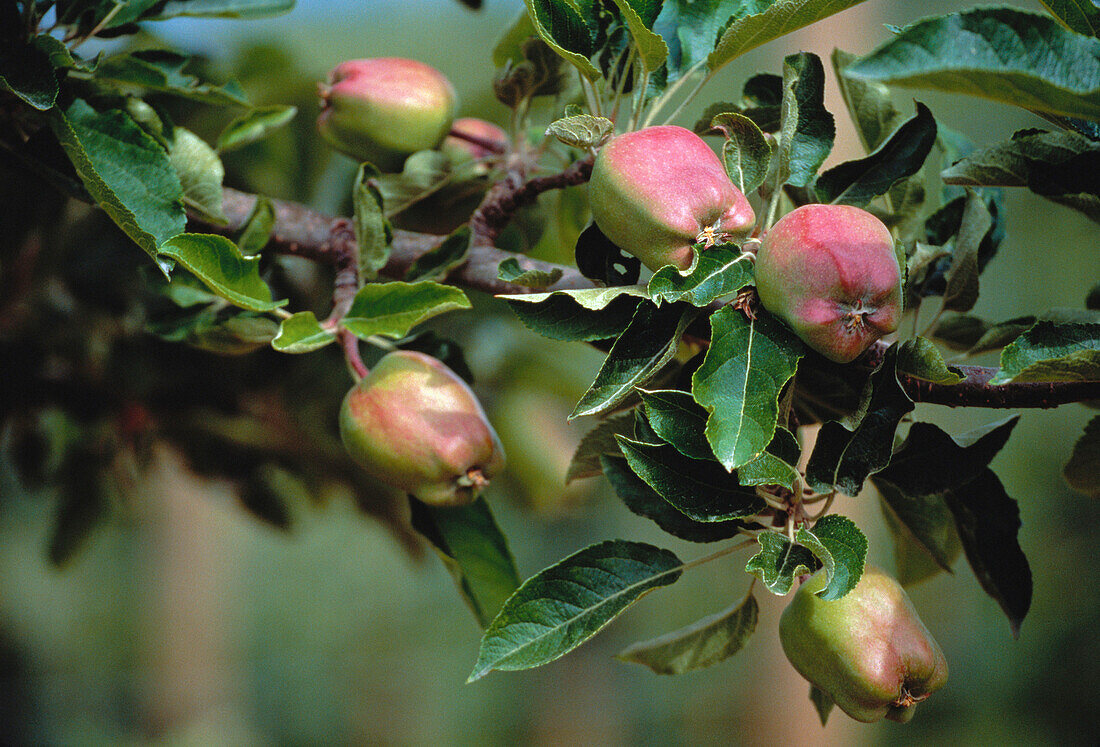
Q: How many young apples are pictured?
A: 6